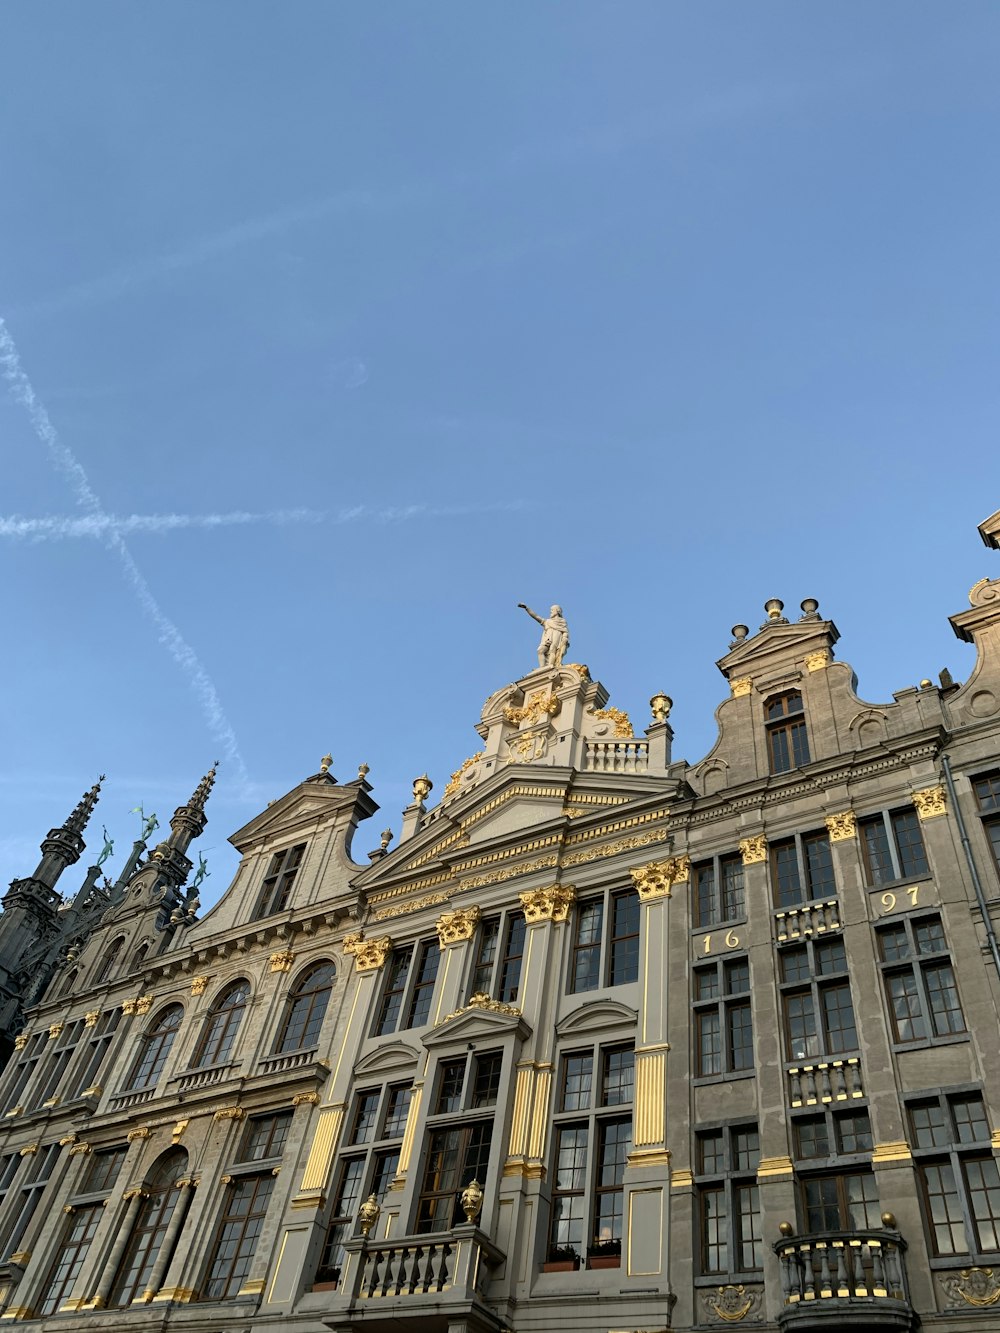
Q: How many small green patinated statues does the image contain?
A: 3